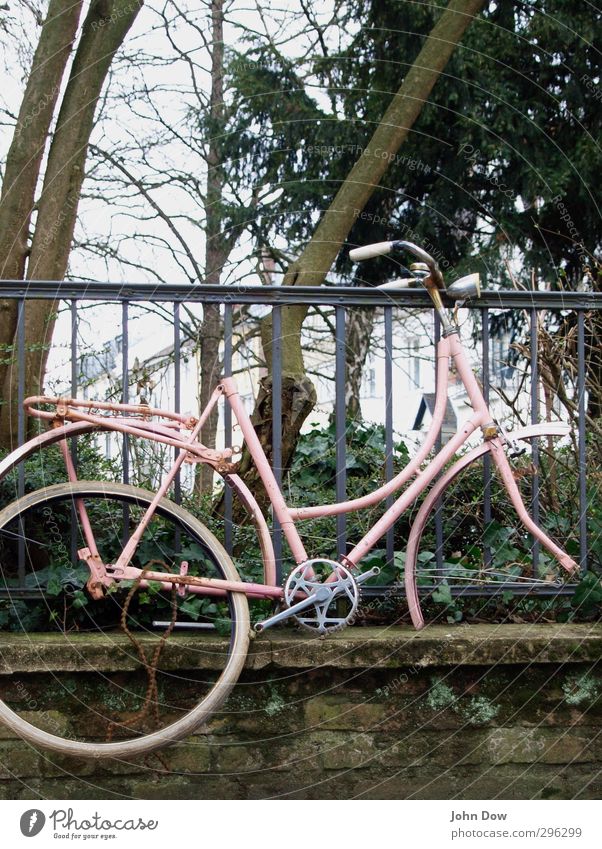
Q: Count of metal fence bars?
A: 12